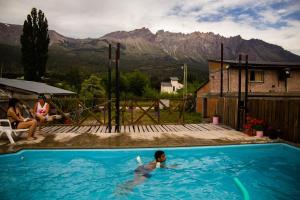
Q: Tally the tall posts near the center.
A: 2